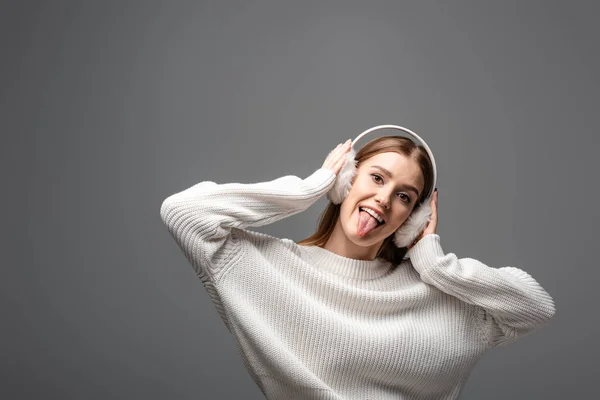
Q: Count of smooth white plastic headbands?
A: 1